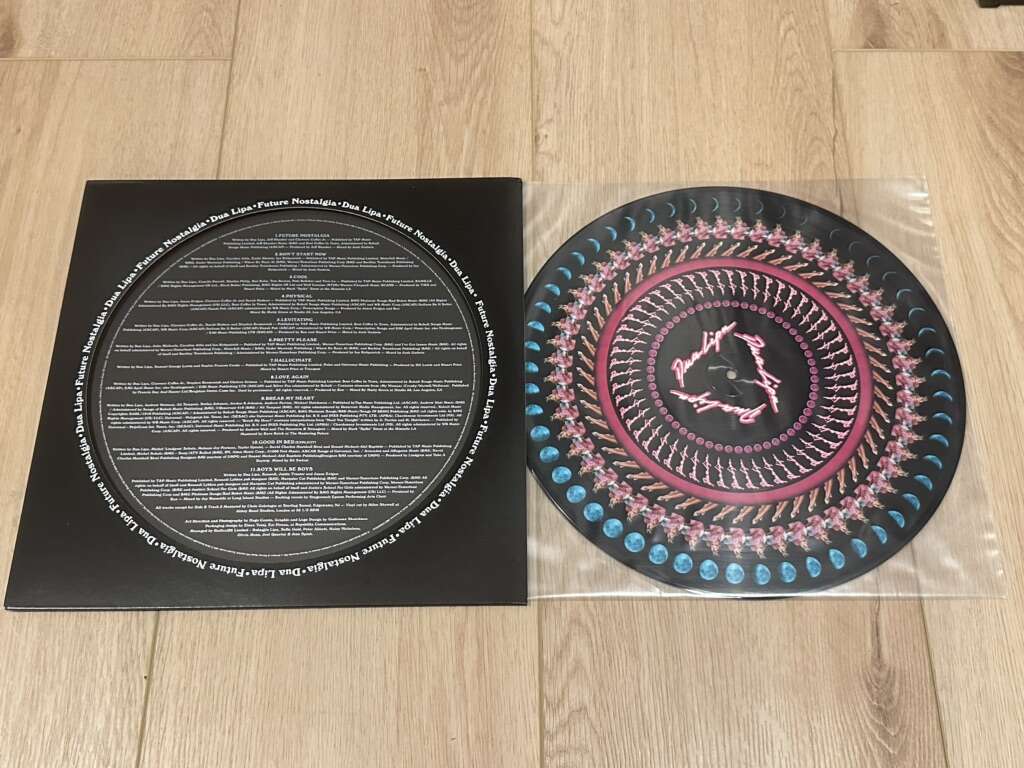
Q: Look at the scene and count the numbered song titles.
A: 11